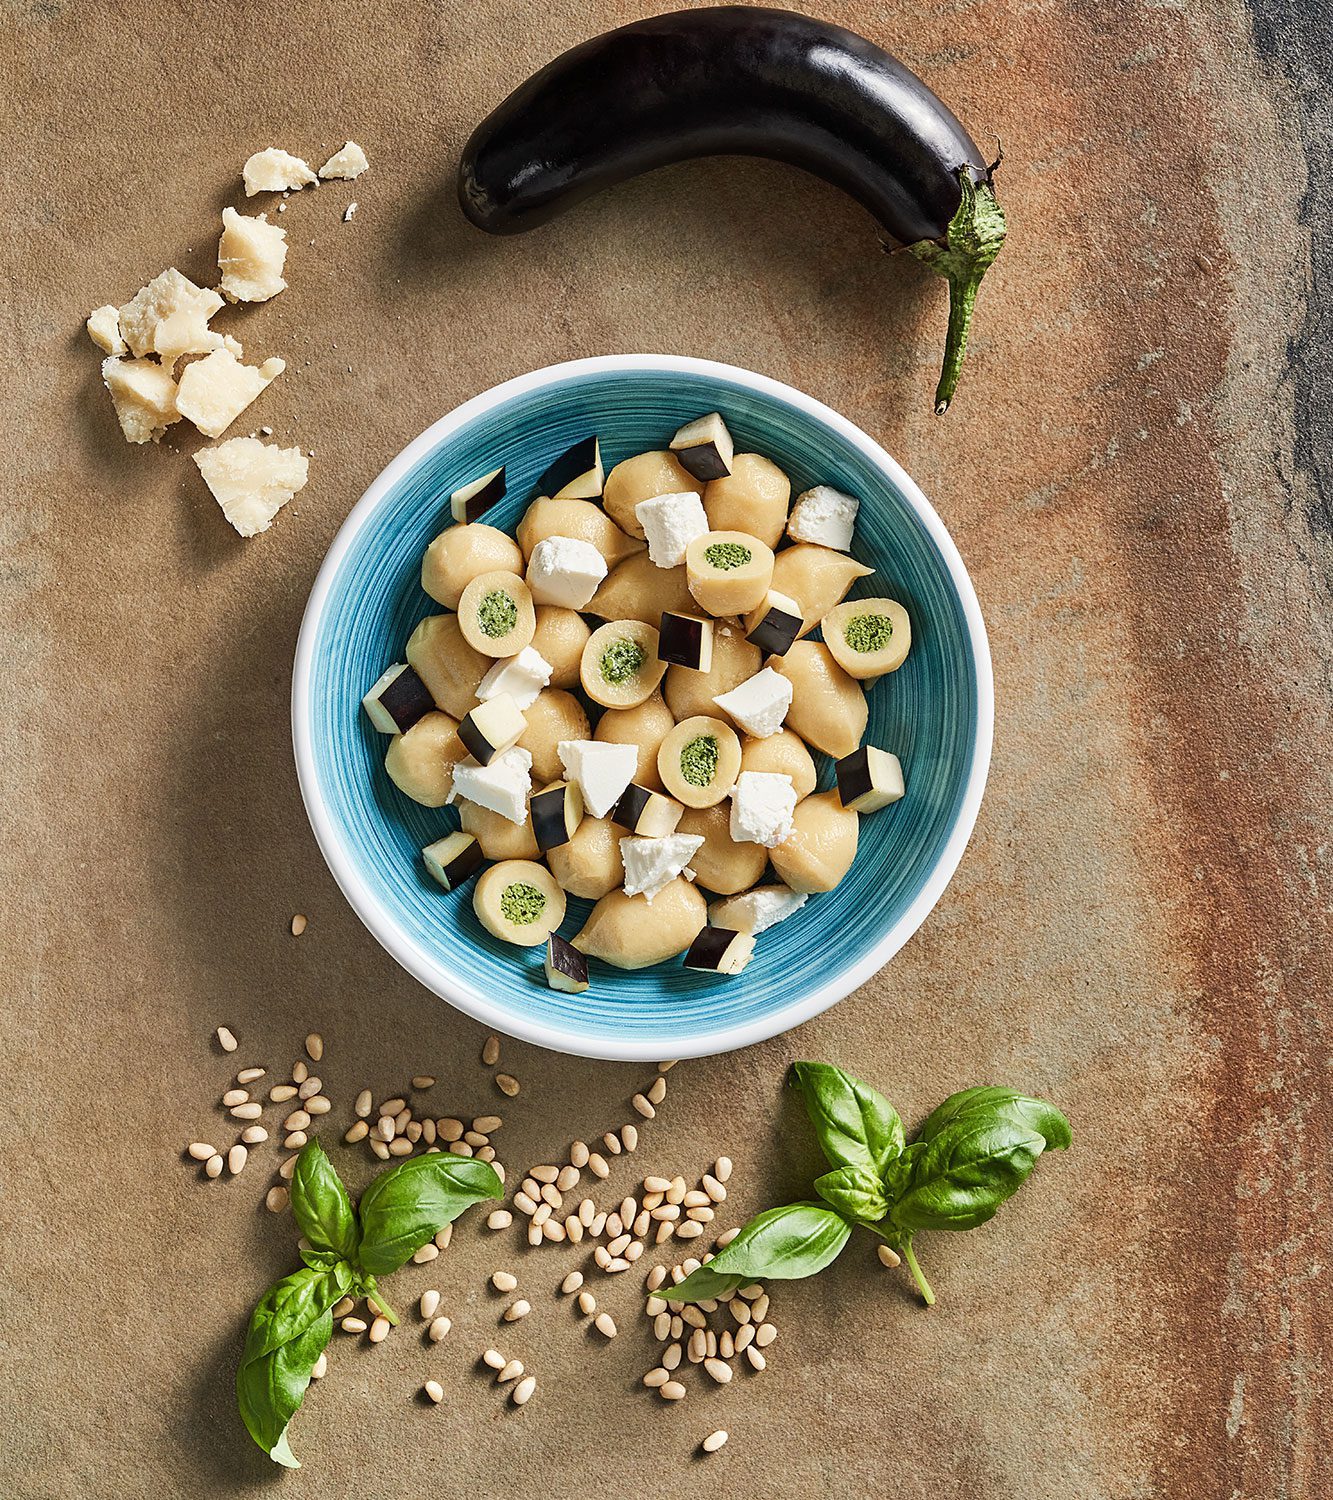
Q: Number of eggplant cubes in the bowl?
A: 13